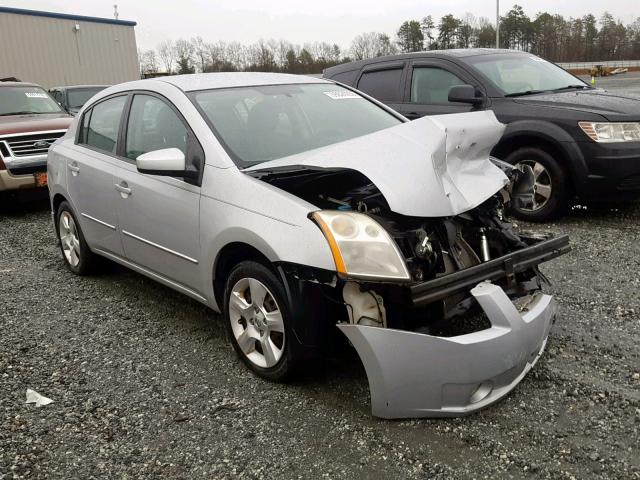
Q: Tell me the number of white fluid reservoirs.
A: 1